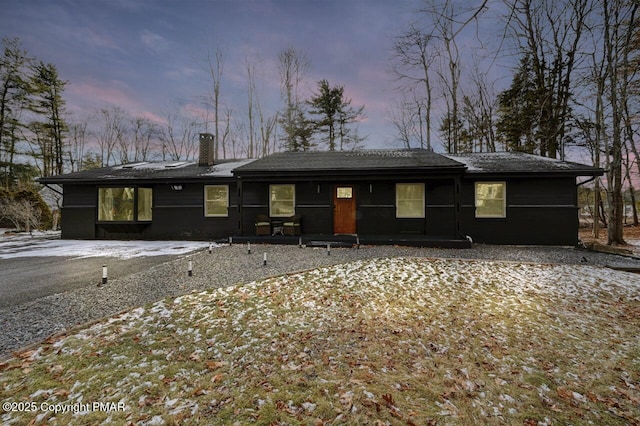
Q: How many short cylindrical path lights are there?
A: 9